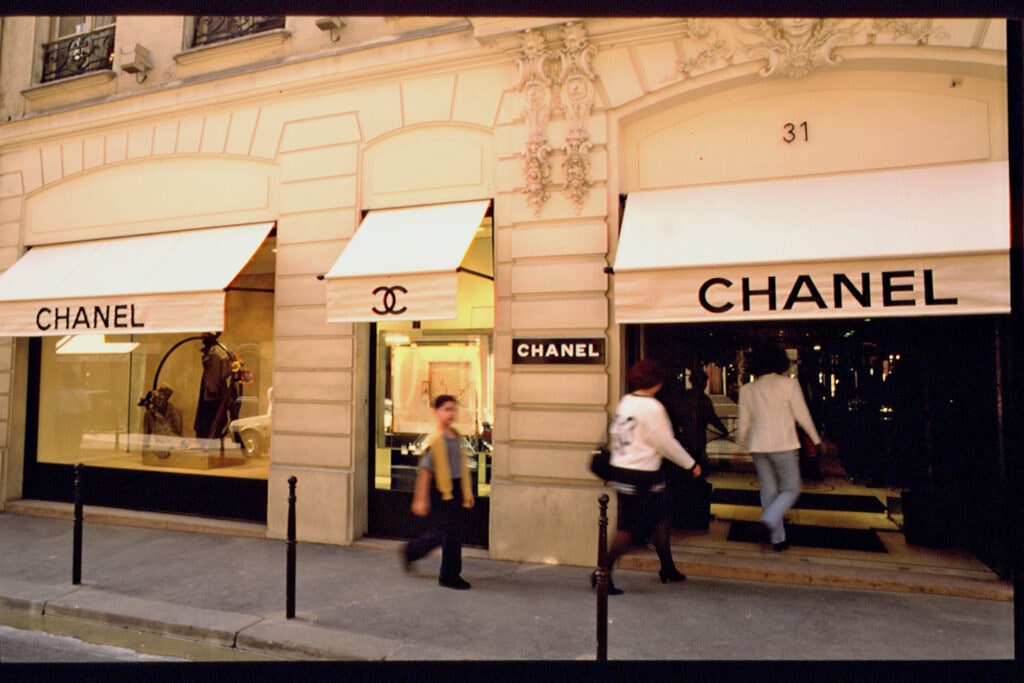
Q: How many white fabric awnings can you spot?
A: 3